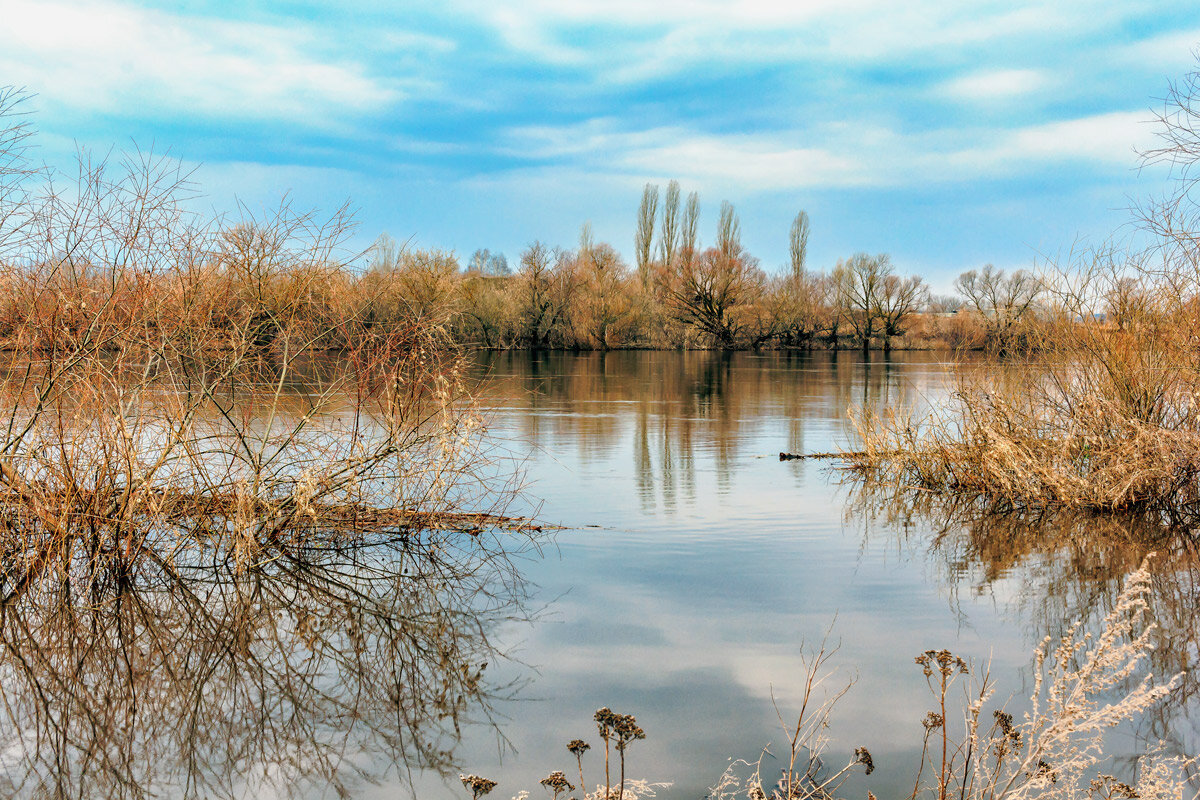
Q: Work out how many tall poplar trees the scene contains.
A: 5